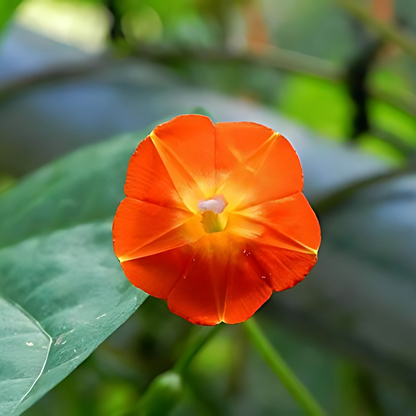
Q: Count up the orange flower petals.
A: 5